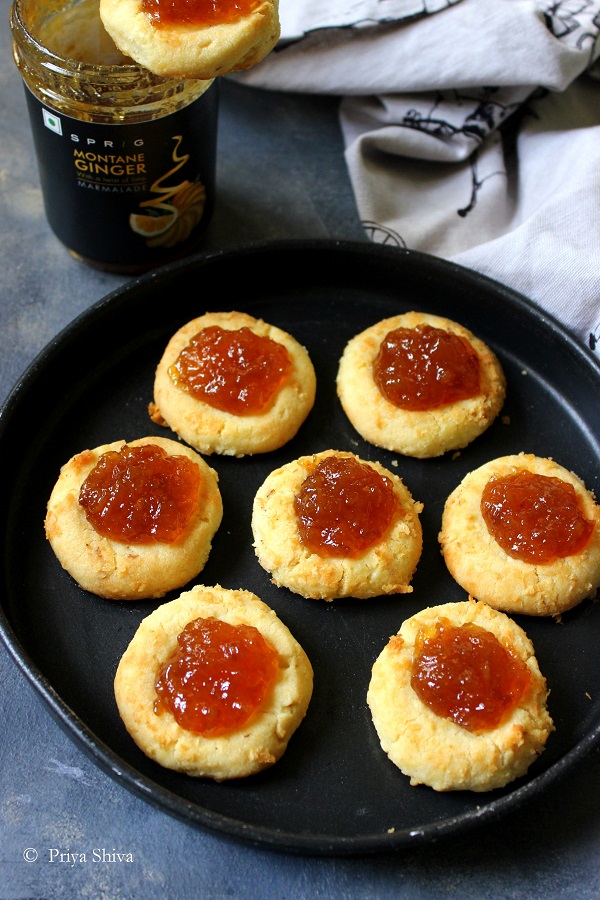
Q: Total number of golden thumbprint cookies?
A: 8